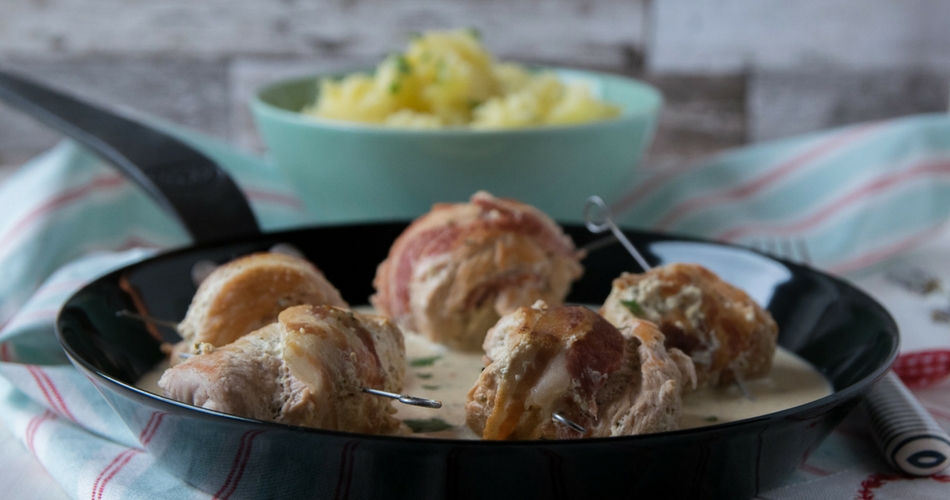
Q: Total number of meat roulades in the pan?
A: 5